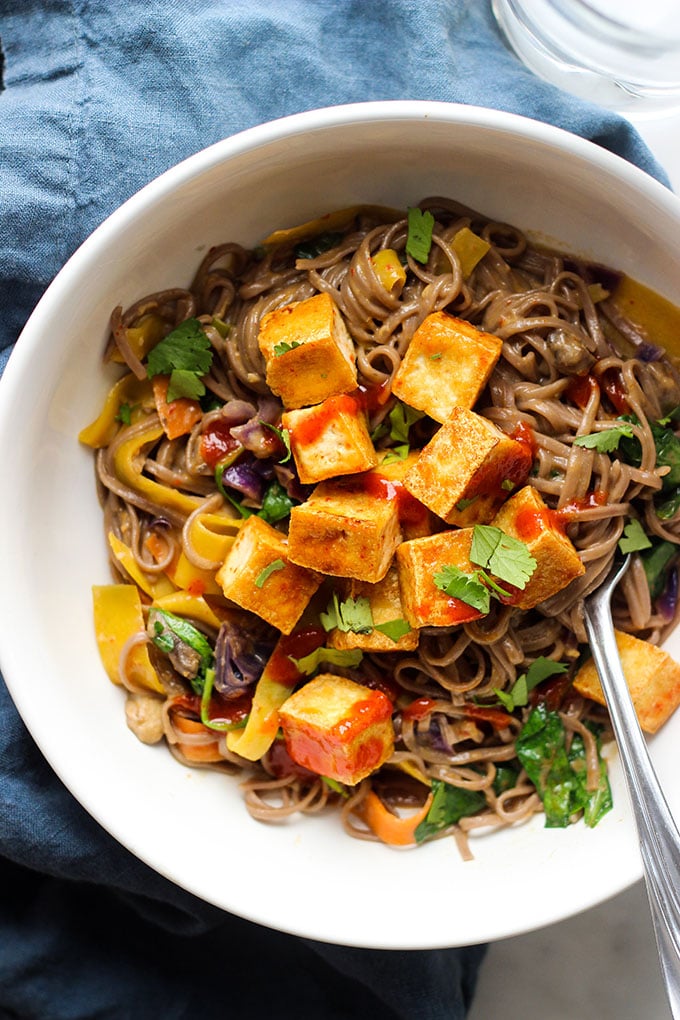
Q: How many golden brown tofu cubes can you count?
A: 12